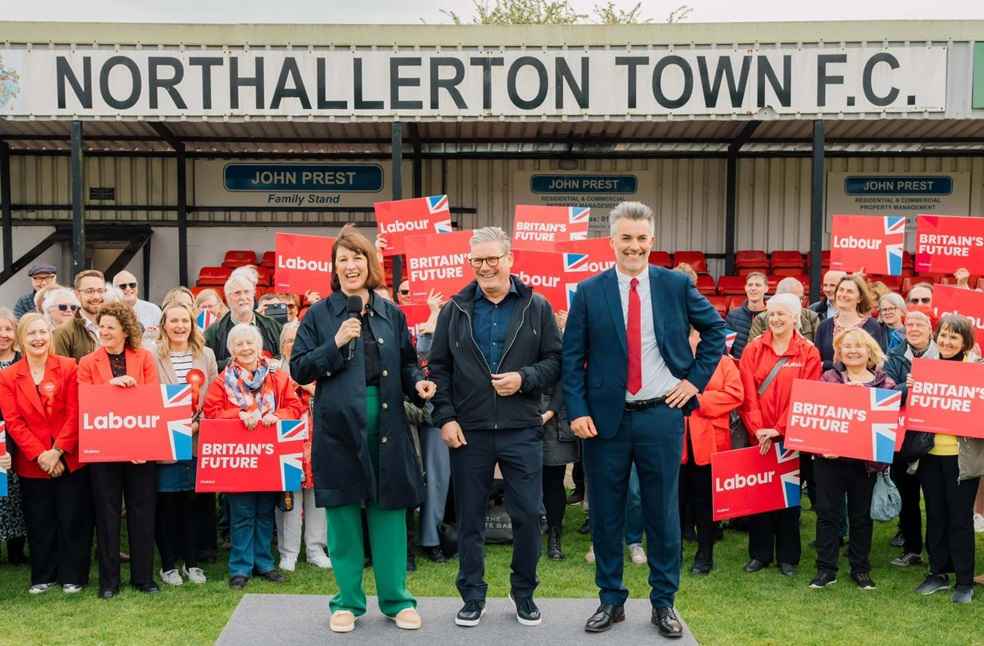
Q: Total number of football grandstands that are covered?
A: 1